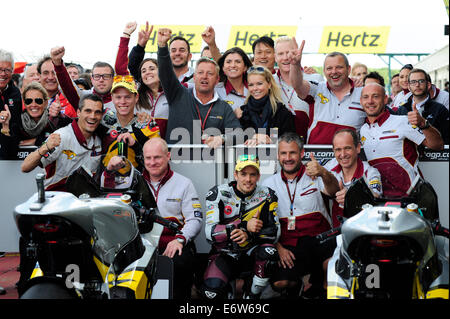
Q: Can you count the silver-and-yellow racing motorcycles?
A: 2